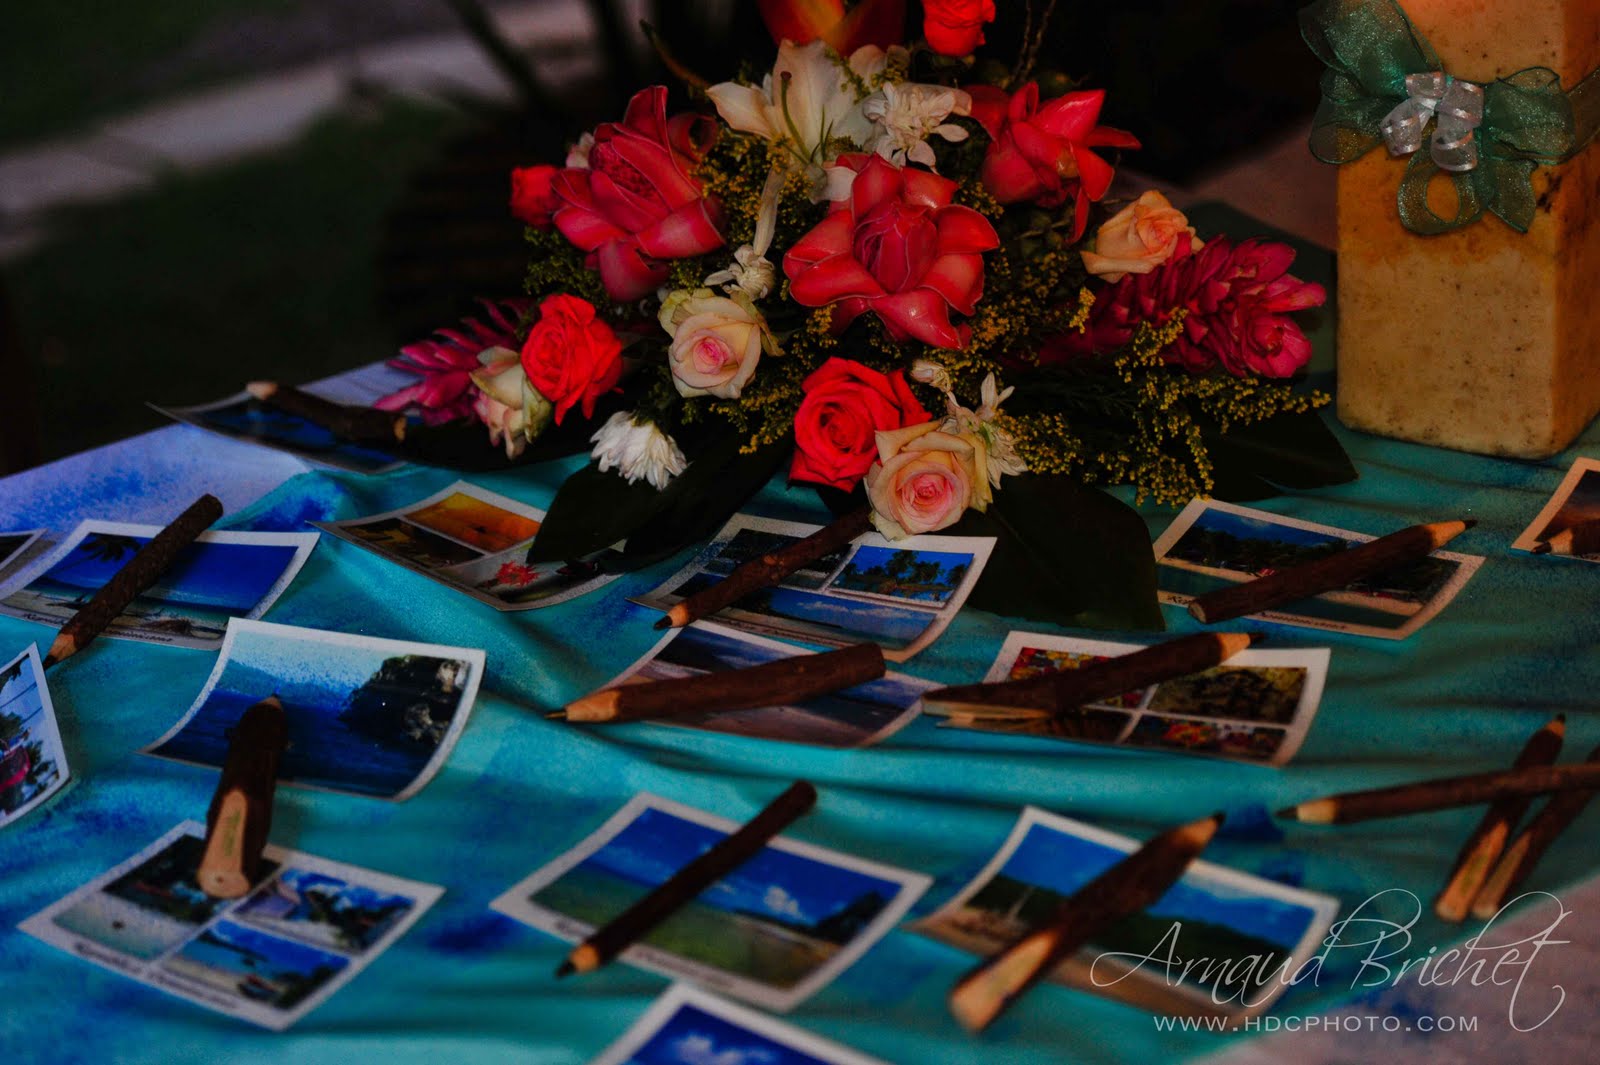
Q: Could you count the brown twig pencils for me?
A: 13